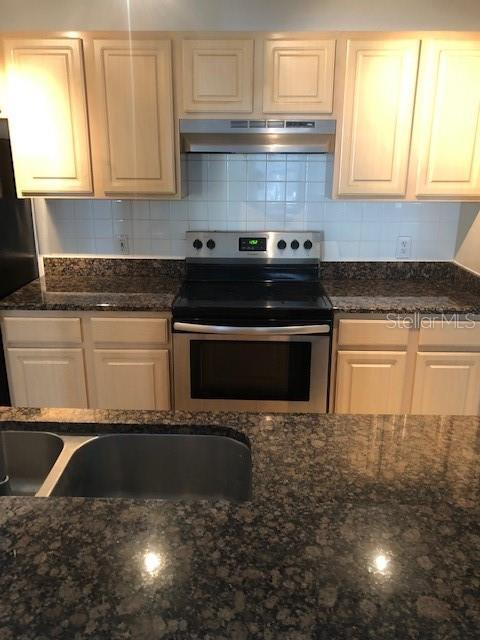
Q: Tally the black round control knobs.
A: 5